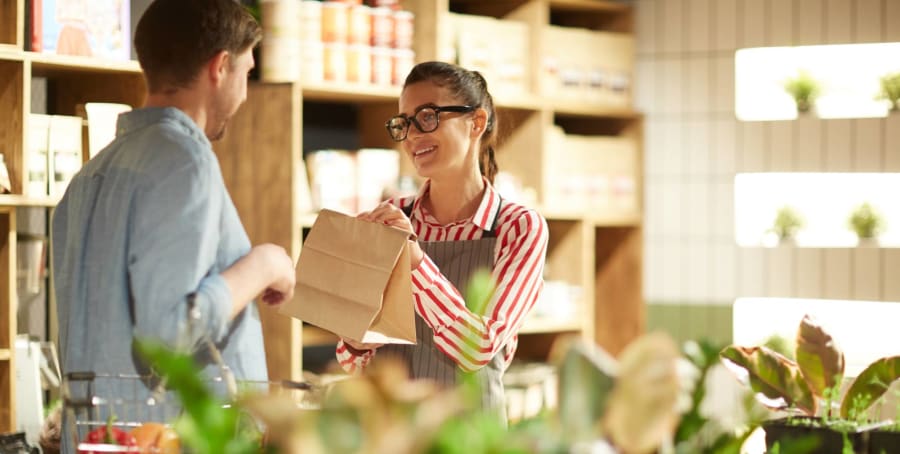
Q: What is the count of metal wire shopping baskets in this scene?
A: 1